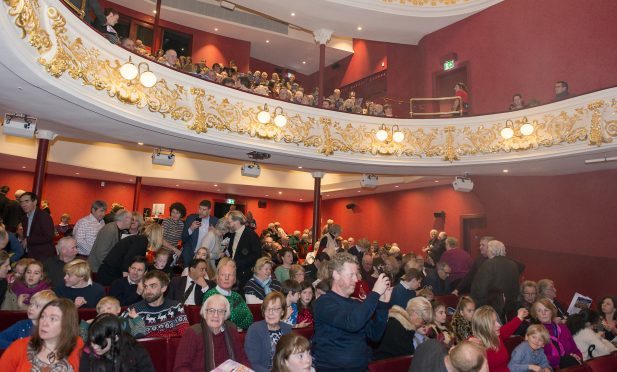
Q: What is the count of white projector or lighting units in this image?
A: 5